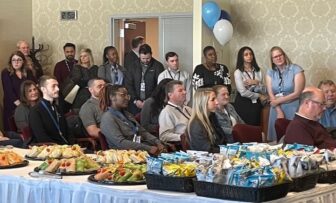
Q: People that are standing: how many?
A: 11